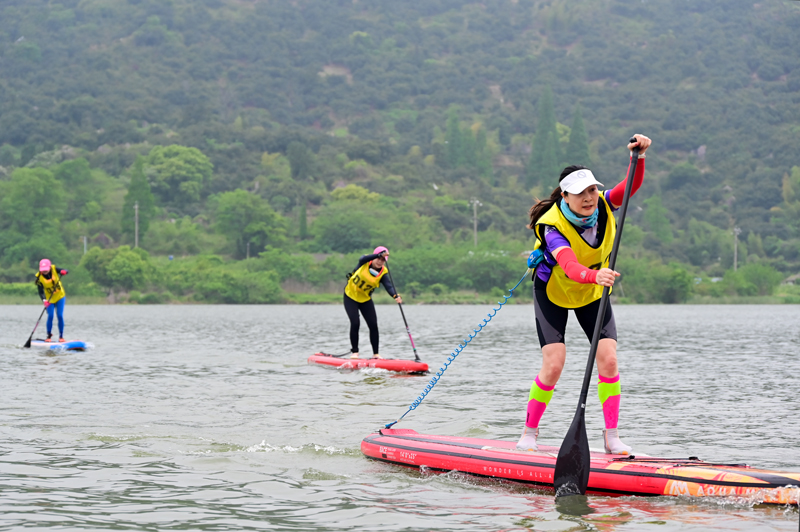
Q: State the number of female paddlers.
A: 3